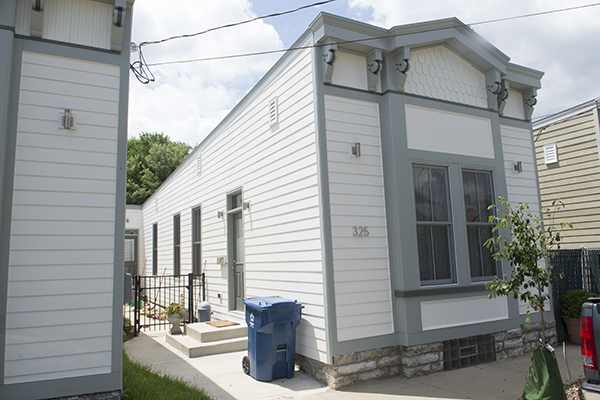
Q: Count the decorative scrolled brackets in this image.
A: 8